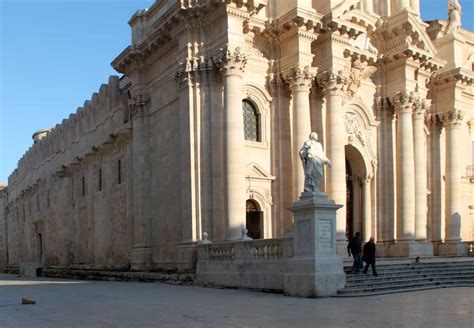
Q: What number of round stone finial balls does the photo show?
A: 2